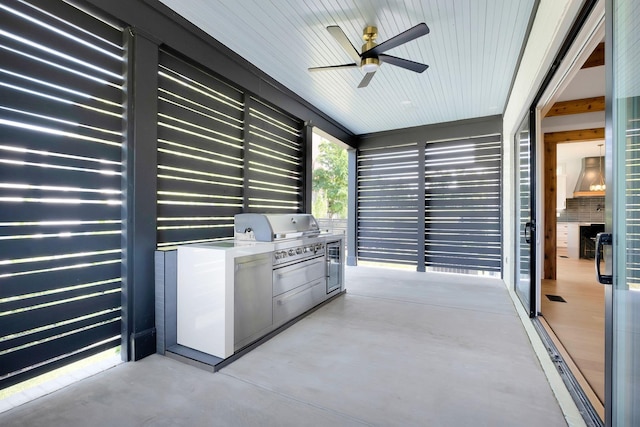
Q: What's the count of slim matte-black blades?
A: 5